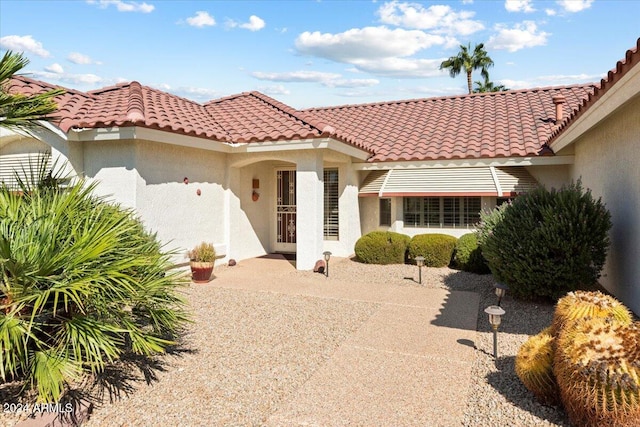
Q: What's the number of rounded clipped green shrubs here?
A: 3